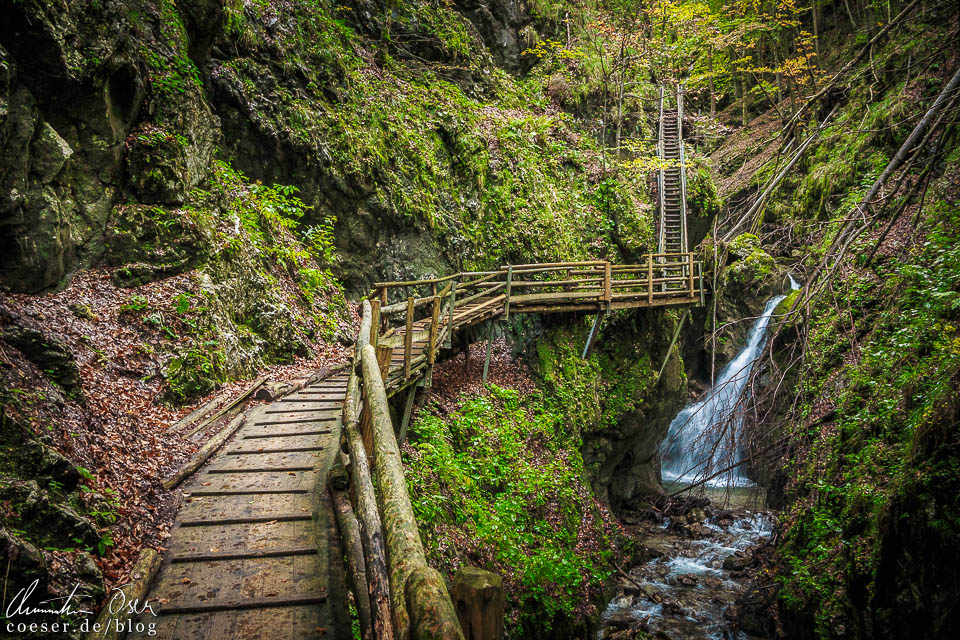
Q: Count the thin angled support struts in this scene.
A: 4